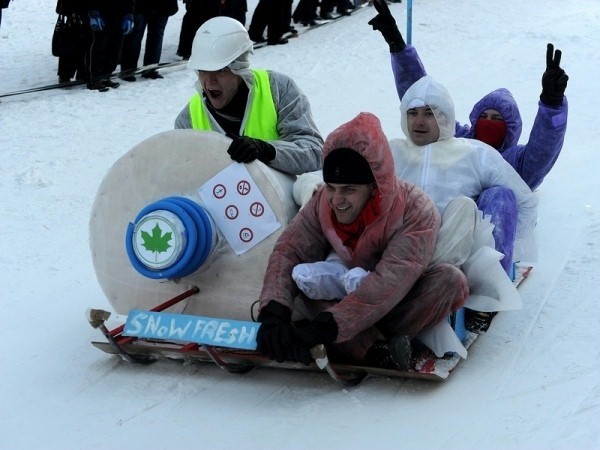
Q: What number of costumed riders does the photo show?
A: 4